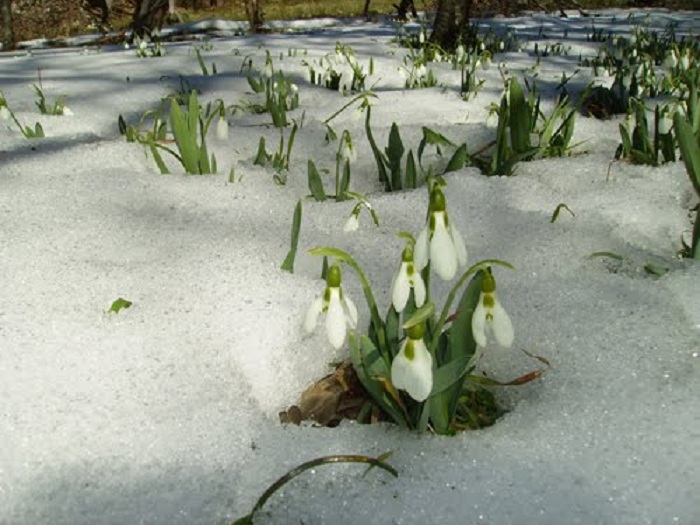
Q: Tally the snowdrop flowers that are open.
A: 5